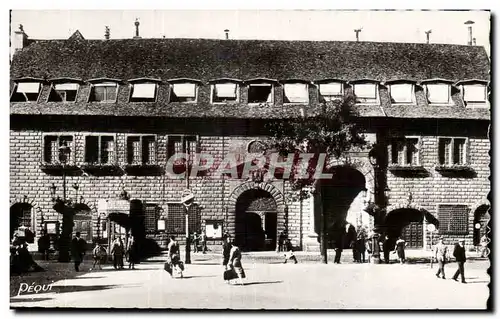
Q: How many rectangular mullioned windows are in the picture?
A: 6